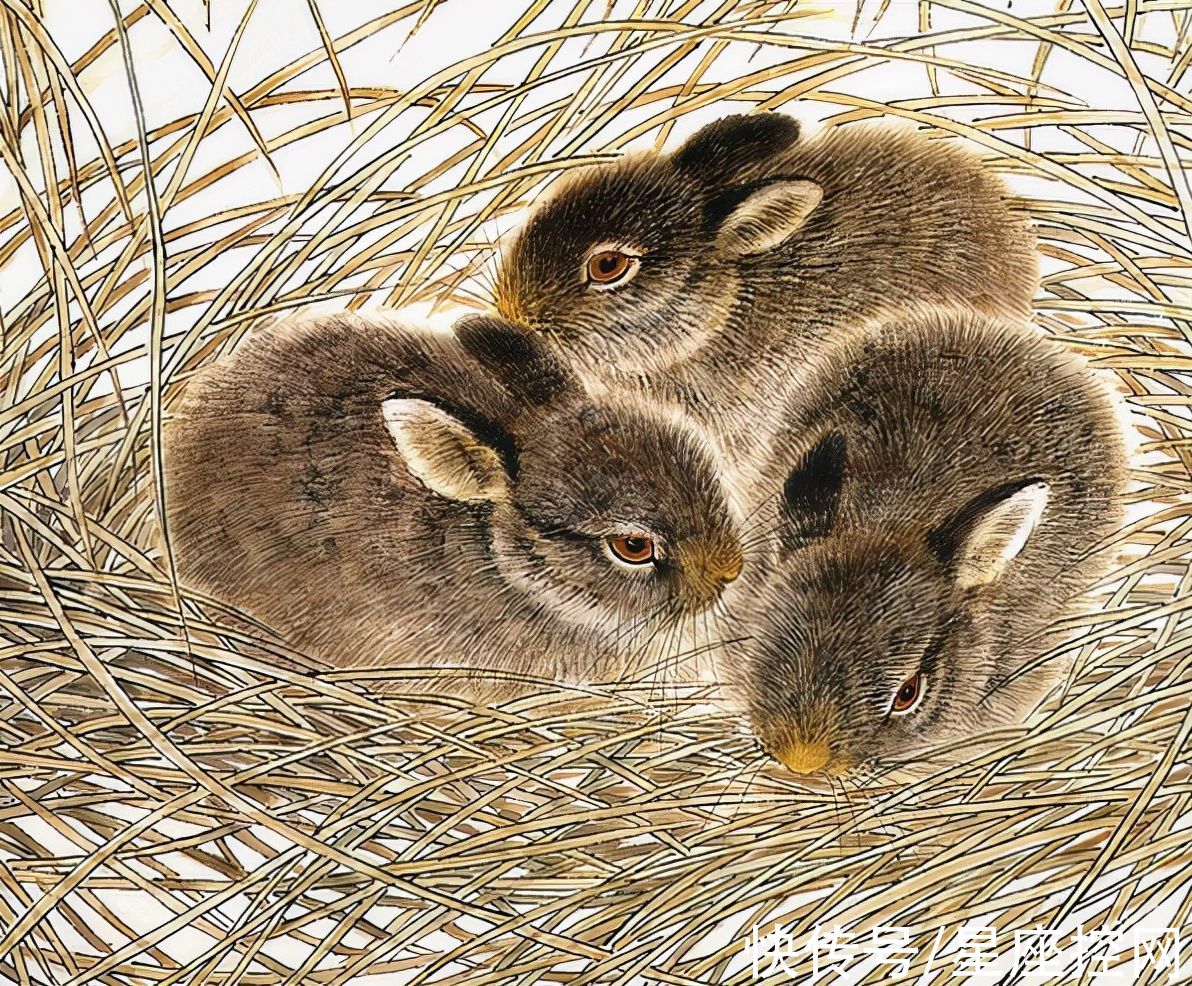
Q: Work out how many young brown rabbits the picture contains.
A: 3